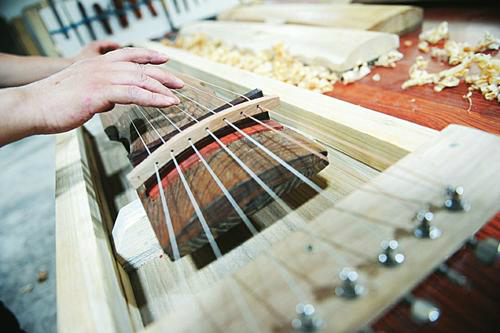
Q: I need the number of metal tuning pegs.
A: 5